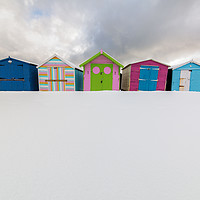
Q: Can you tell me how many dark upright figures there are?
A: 0